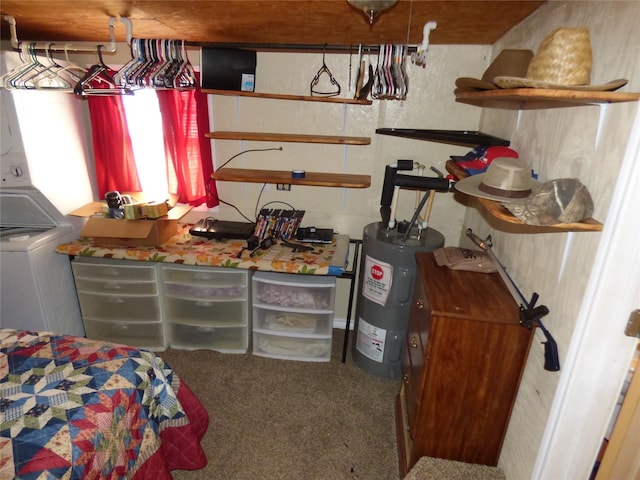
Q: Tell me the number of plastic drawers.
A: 11